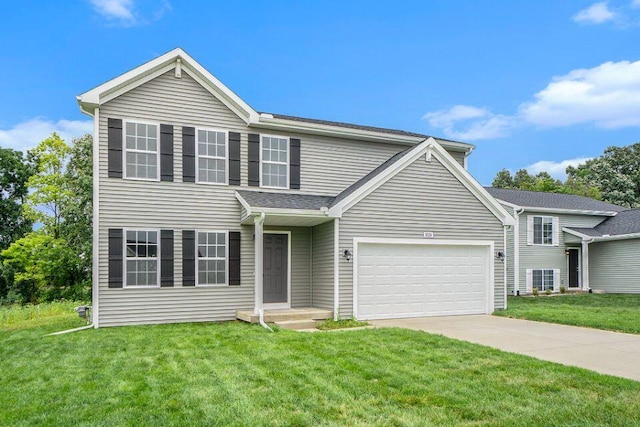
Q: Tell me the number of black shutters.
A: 10